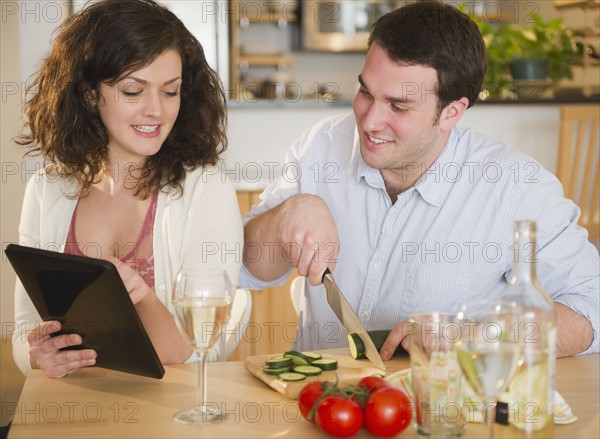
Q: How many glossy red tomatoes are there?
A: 4